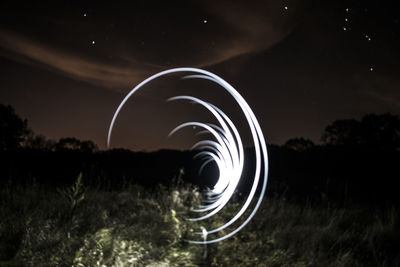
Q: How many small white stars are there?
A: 10